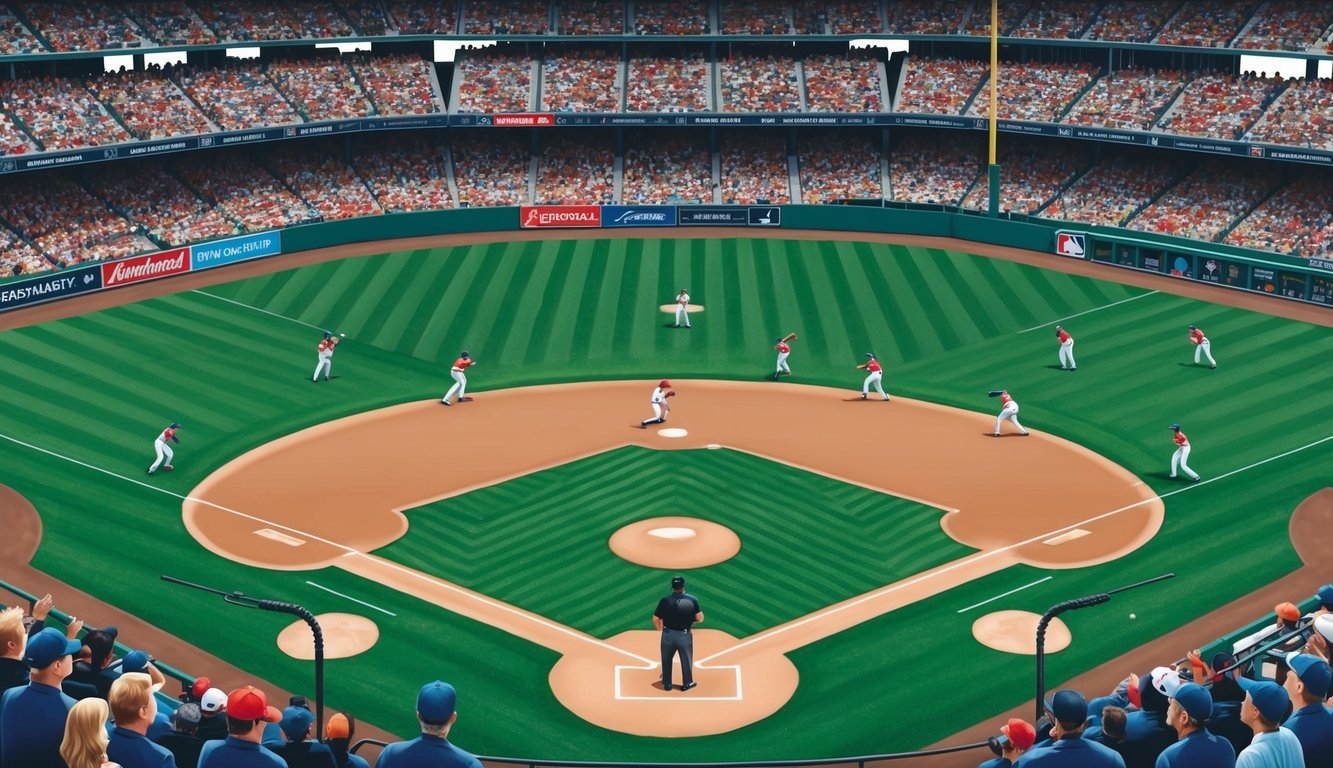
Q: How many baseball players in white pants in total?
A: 11